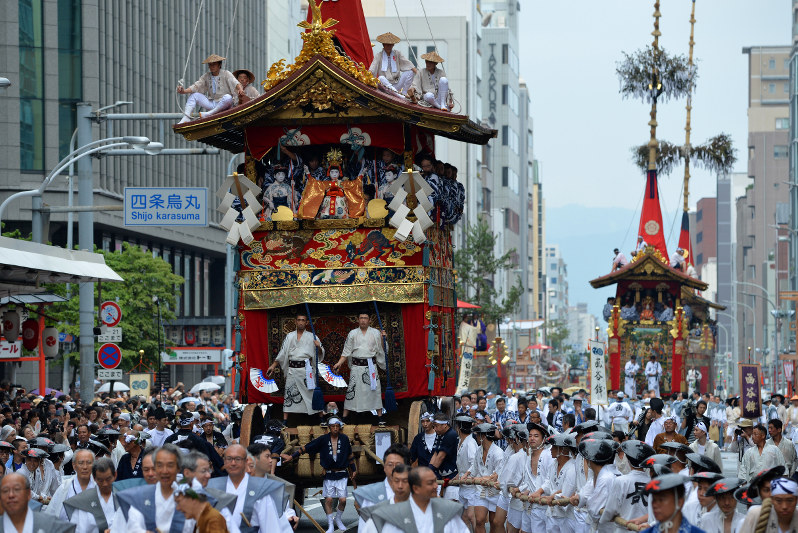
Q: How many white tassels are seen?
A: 2